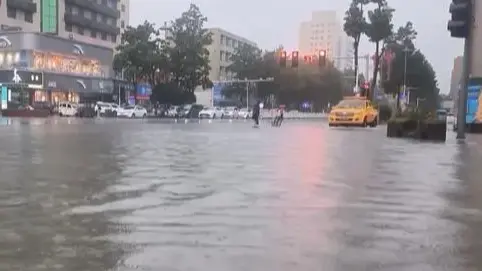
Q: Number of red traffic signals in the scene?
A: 3